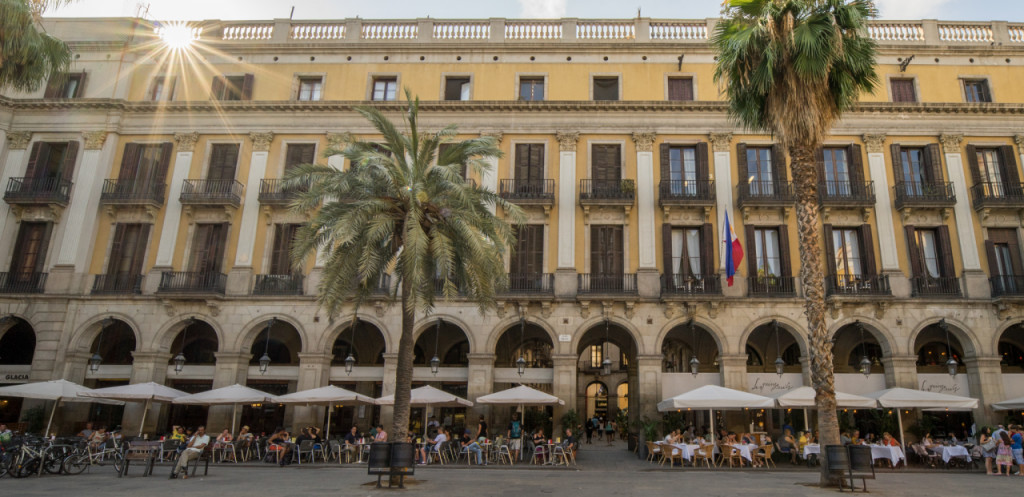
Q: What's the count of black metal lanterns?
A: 11